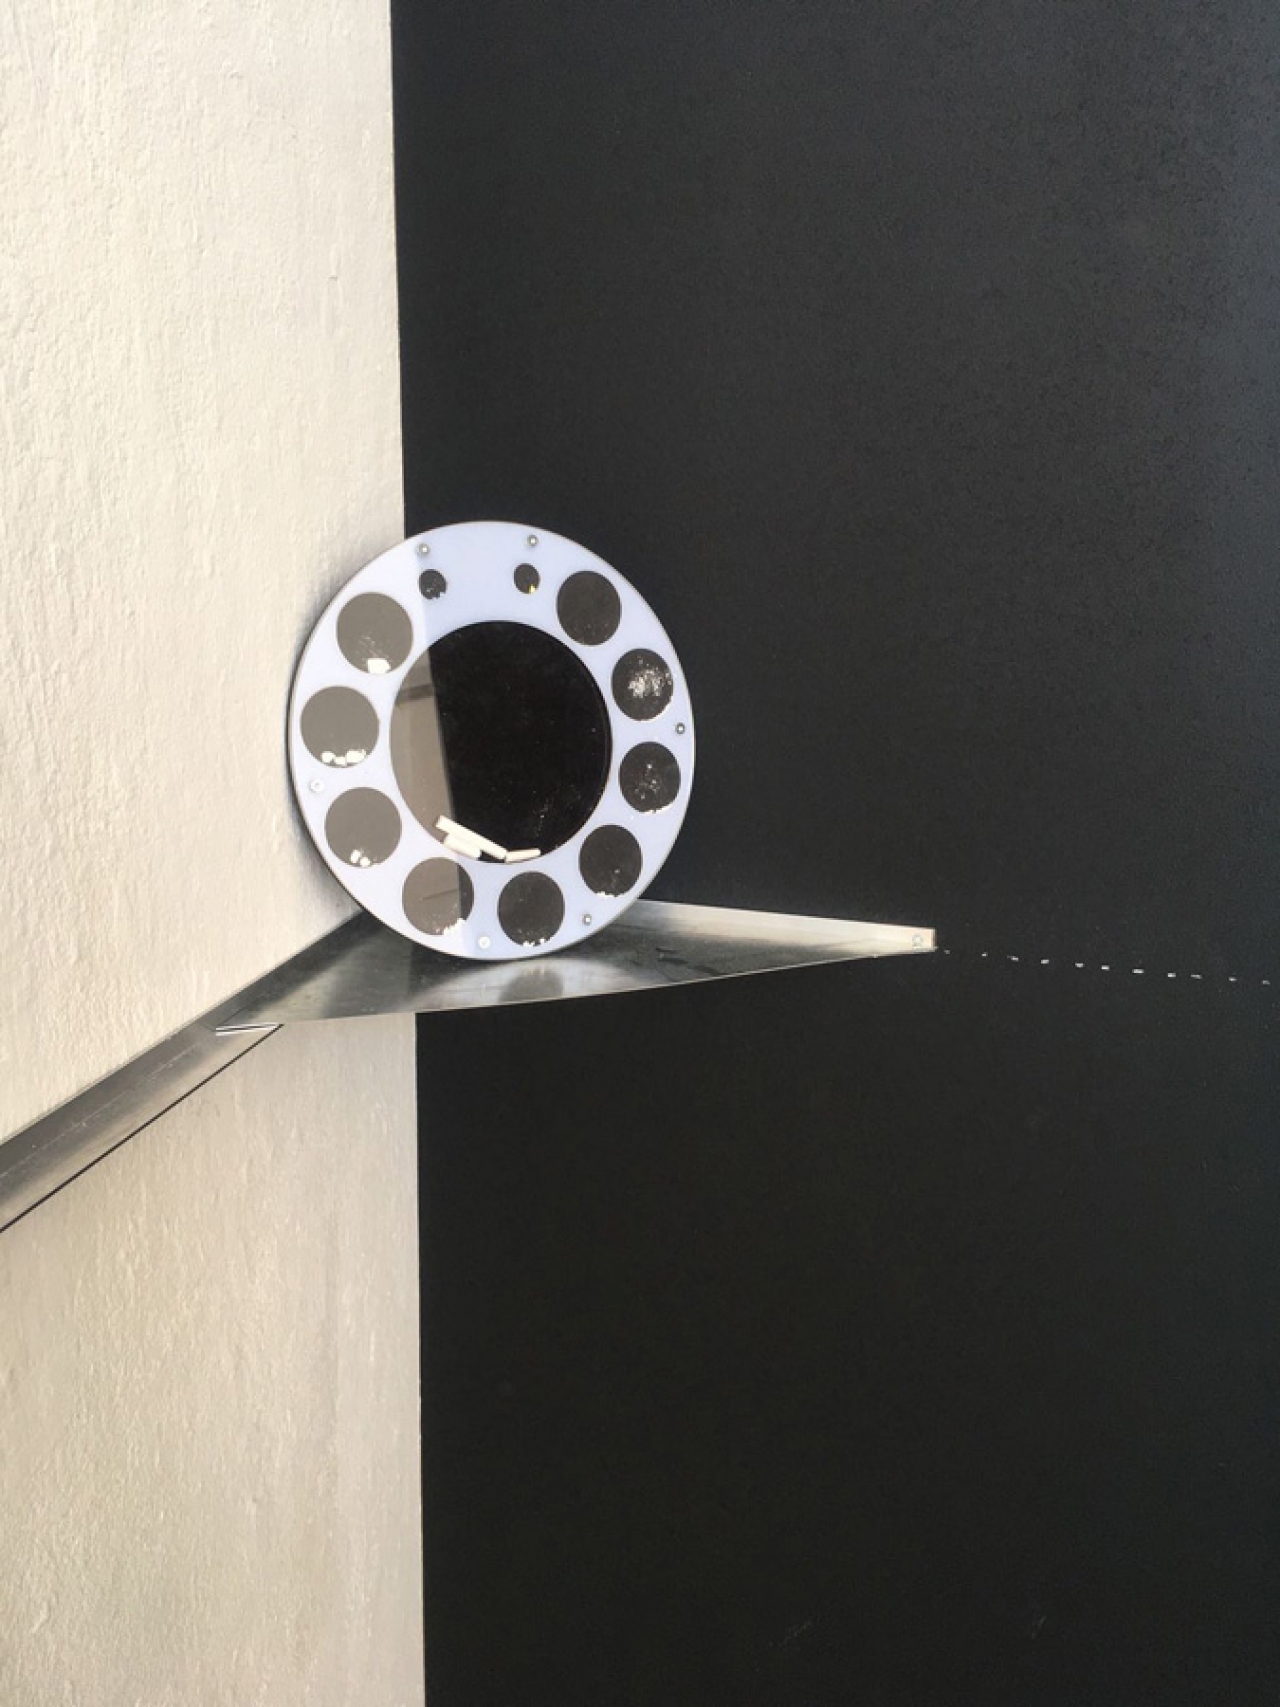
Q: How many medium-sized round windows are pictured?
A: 9